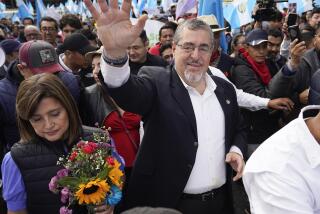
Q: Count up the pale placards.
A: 1